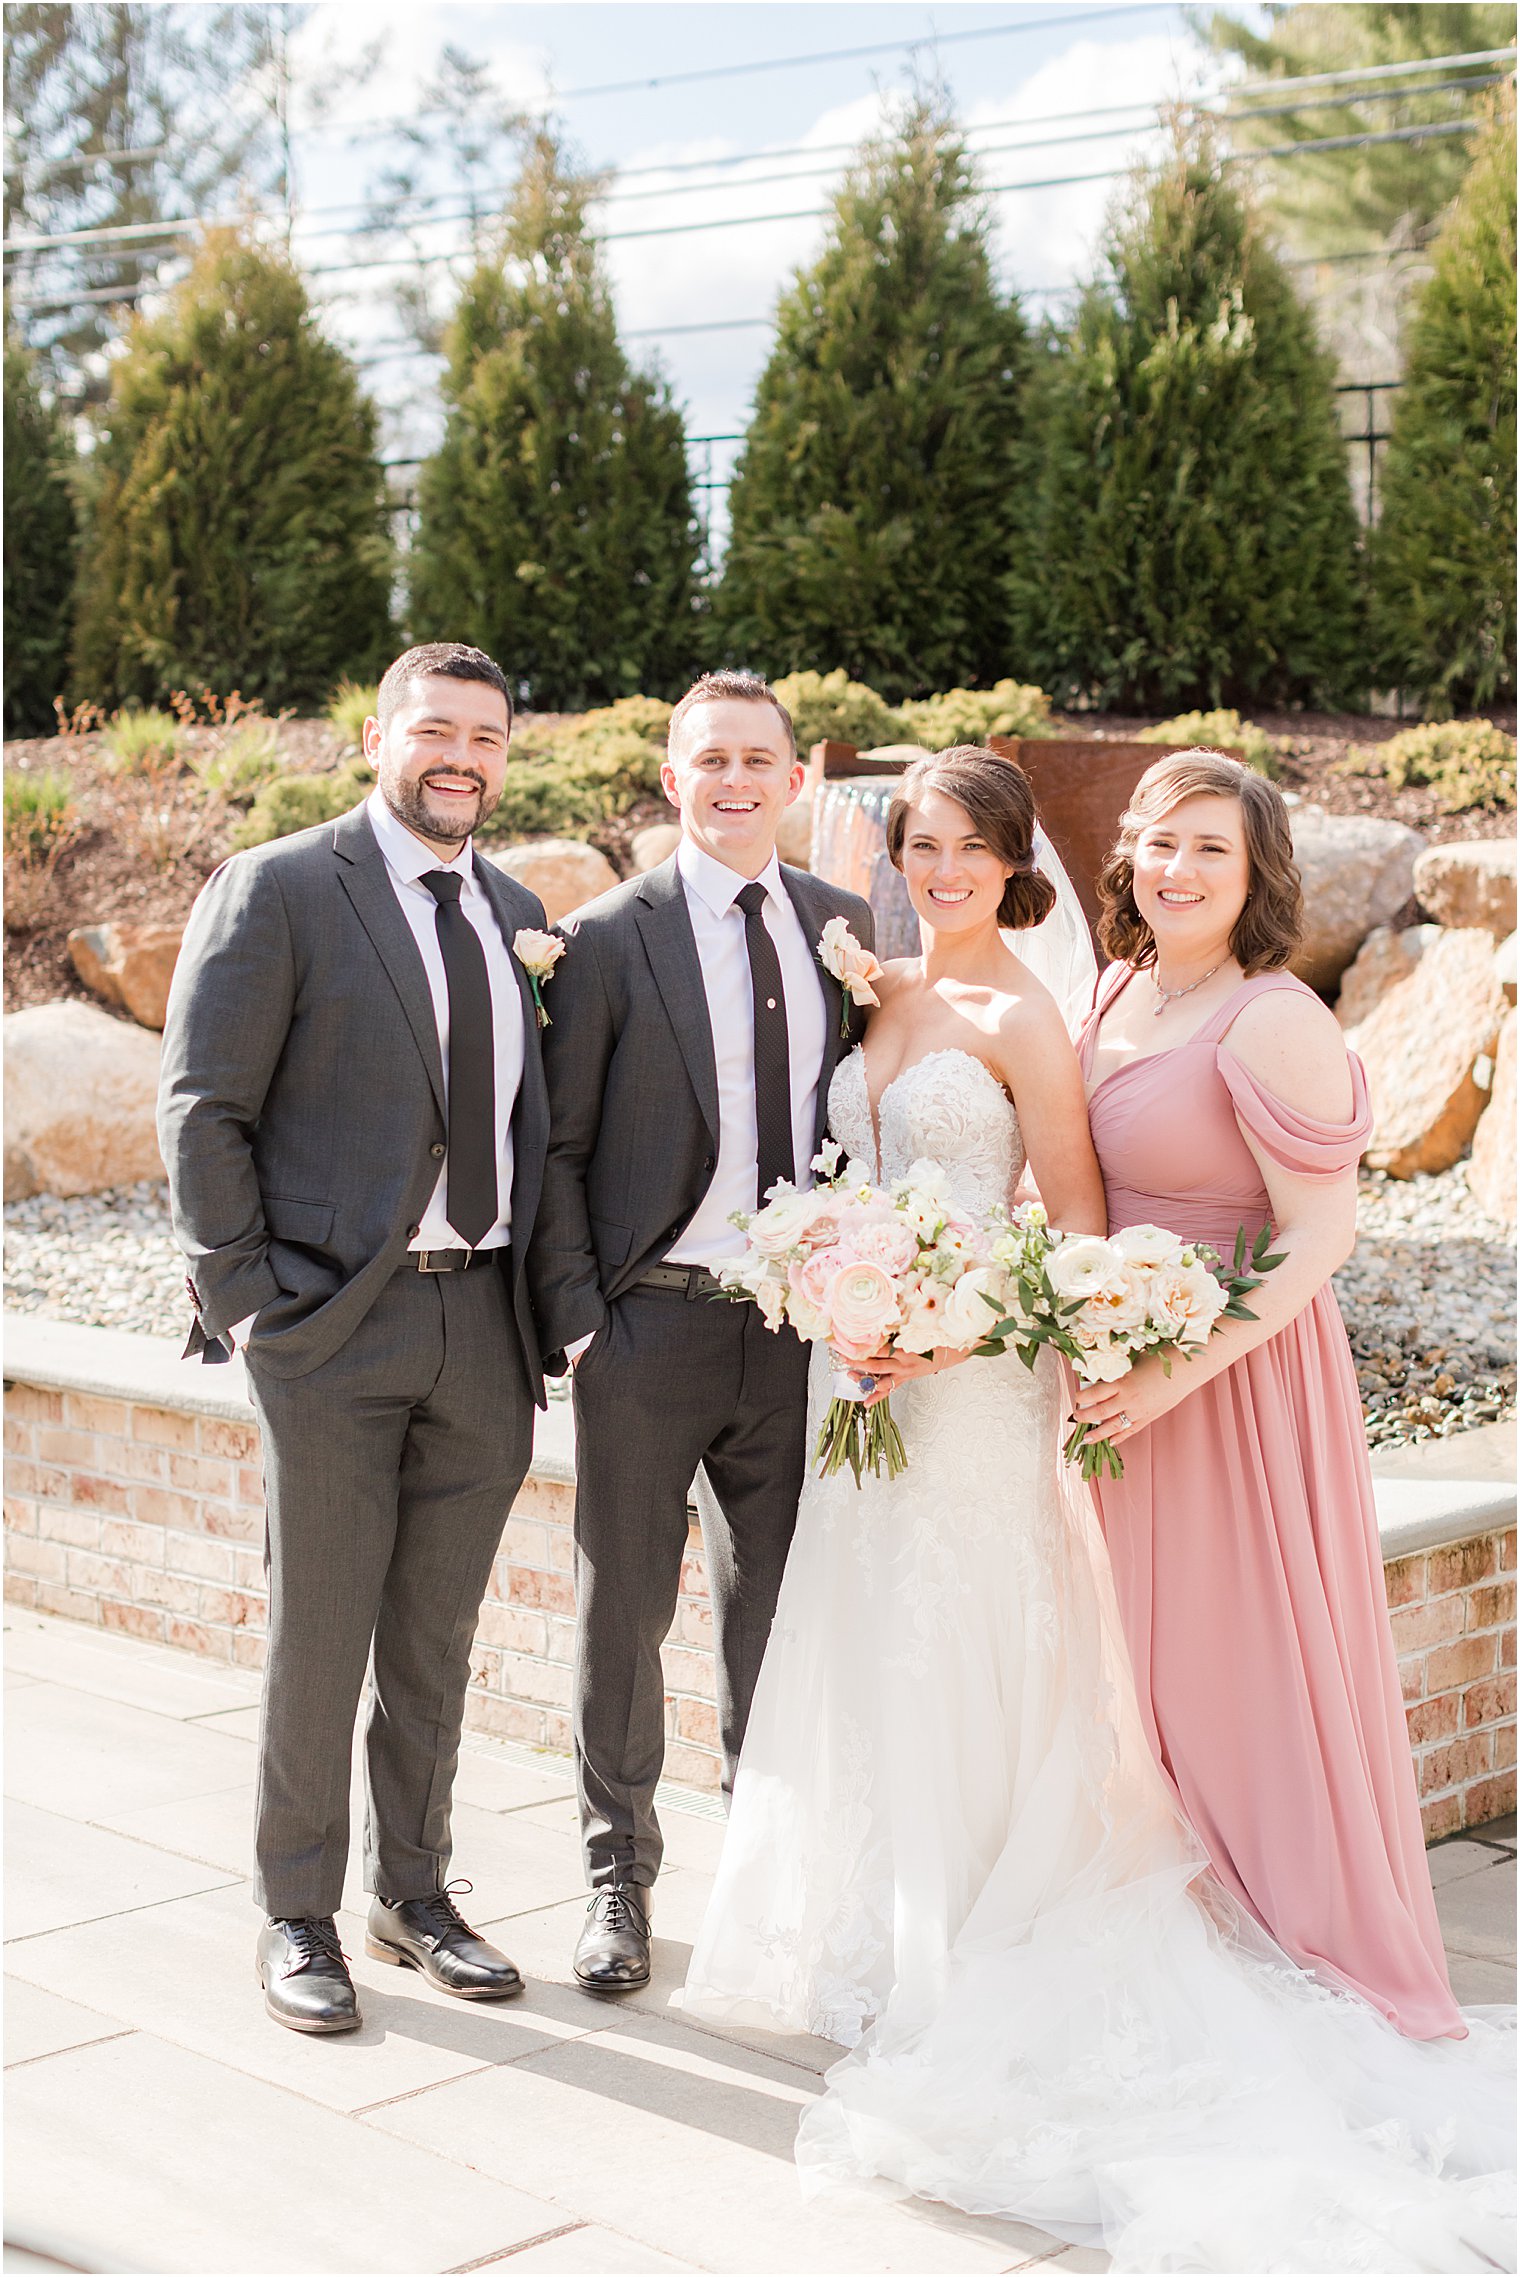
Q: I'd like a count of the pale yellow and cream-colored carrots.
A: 0